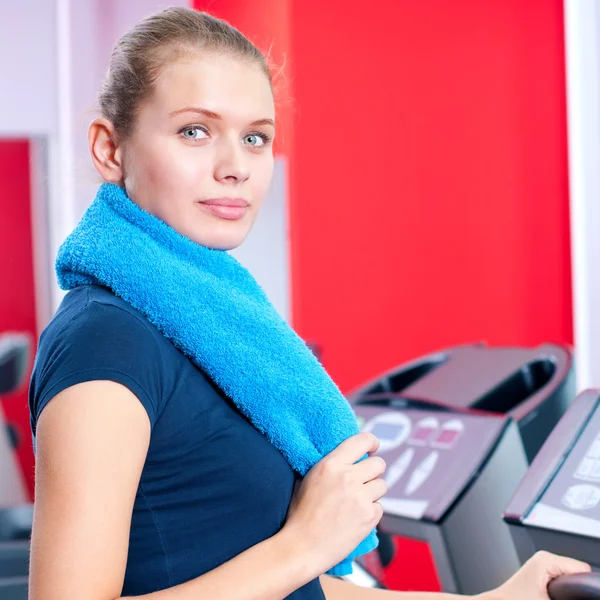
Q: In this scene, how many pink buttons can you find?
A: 2